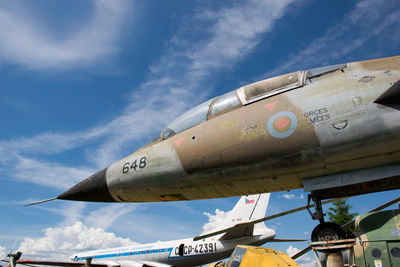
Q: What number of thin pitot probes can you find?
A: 1